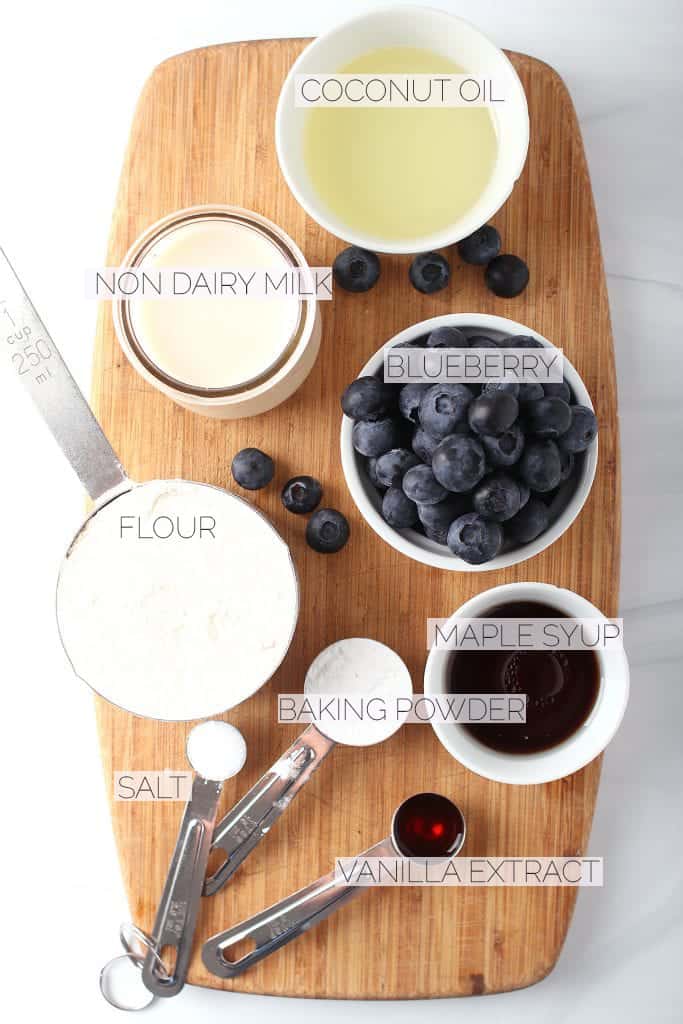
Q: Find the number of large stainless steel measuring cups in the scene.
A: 1